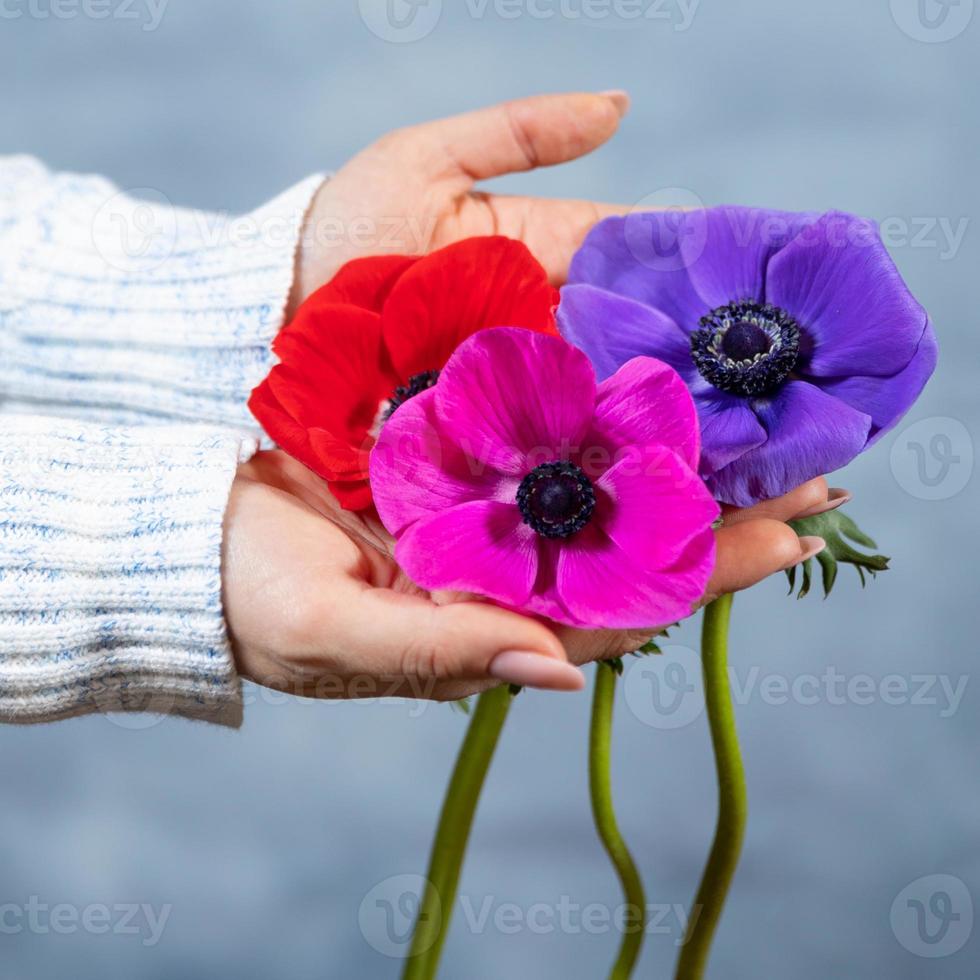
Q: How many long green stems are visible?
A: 3